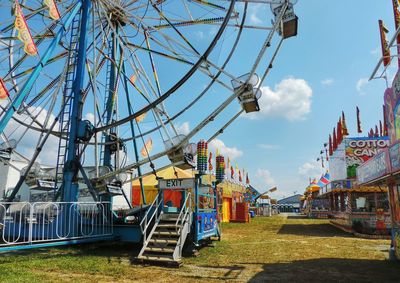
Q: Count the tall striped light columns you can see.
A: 2